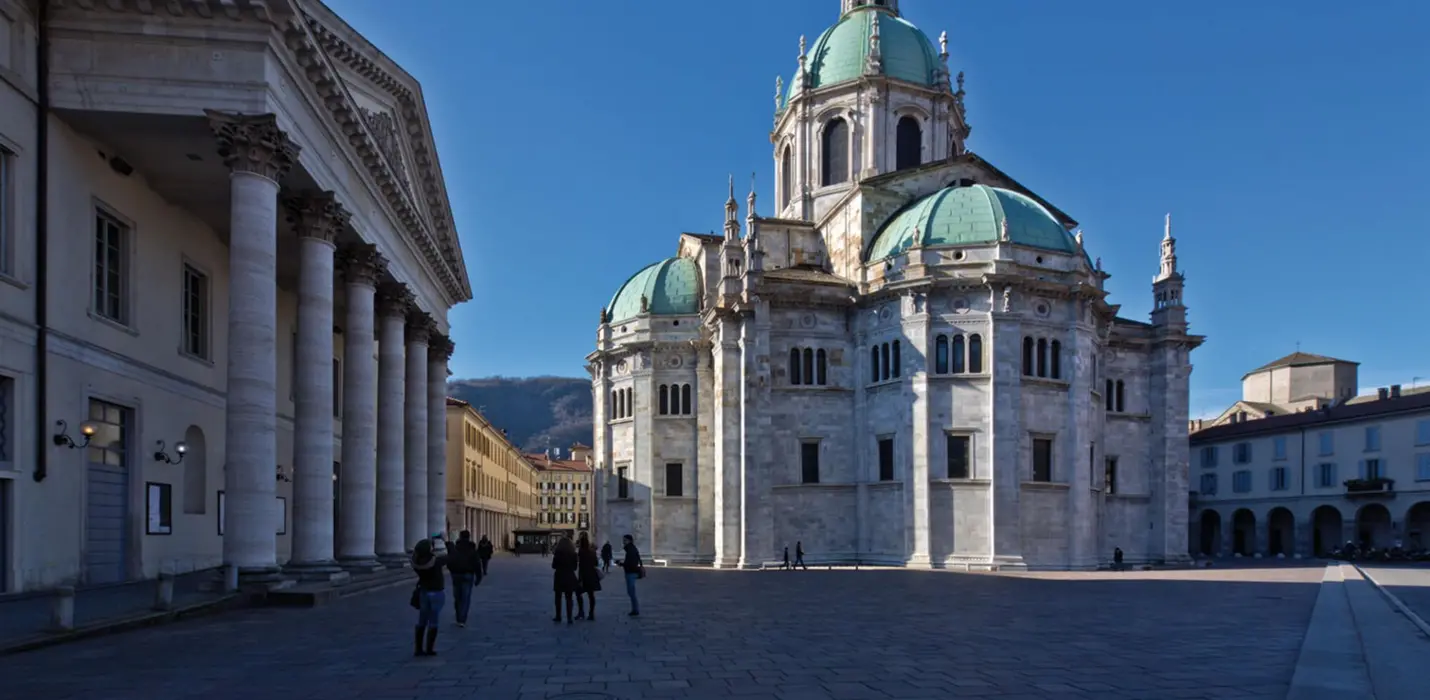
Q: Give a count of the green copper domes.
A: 3